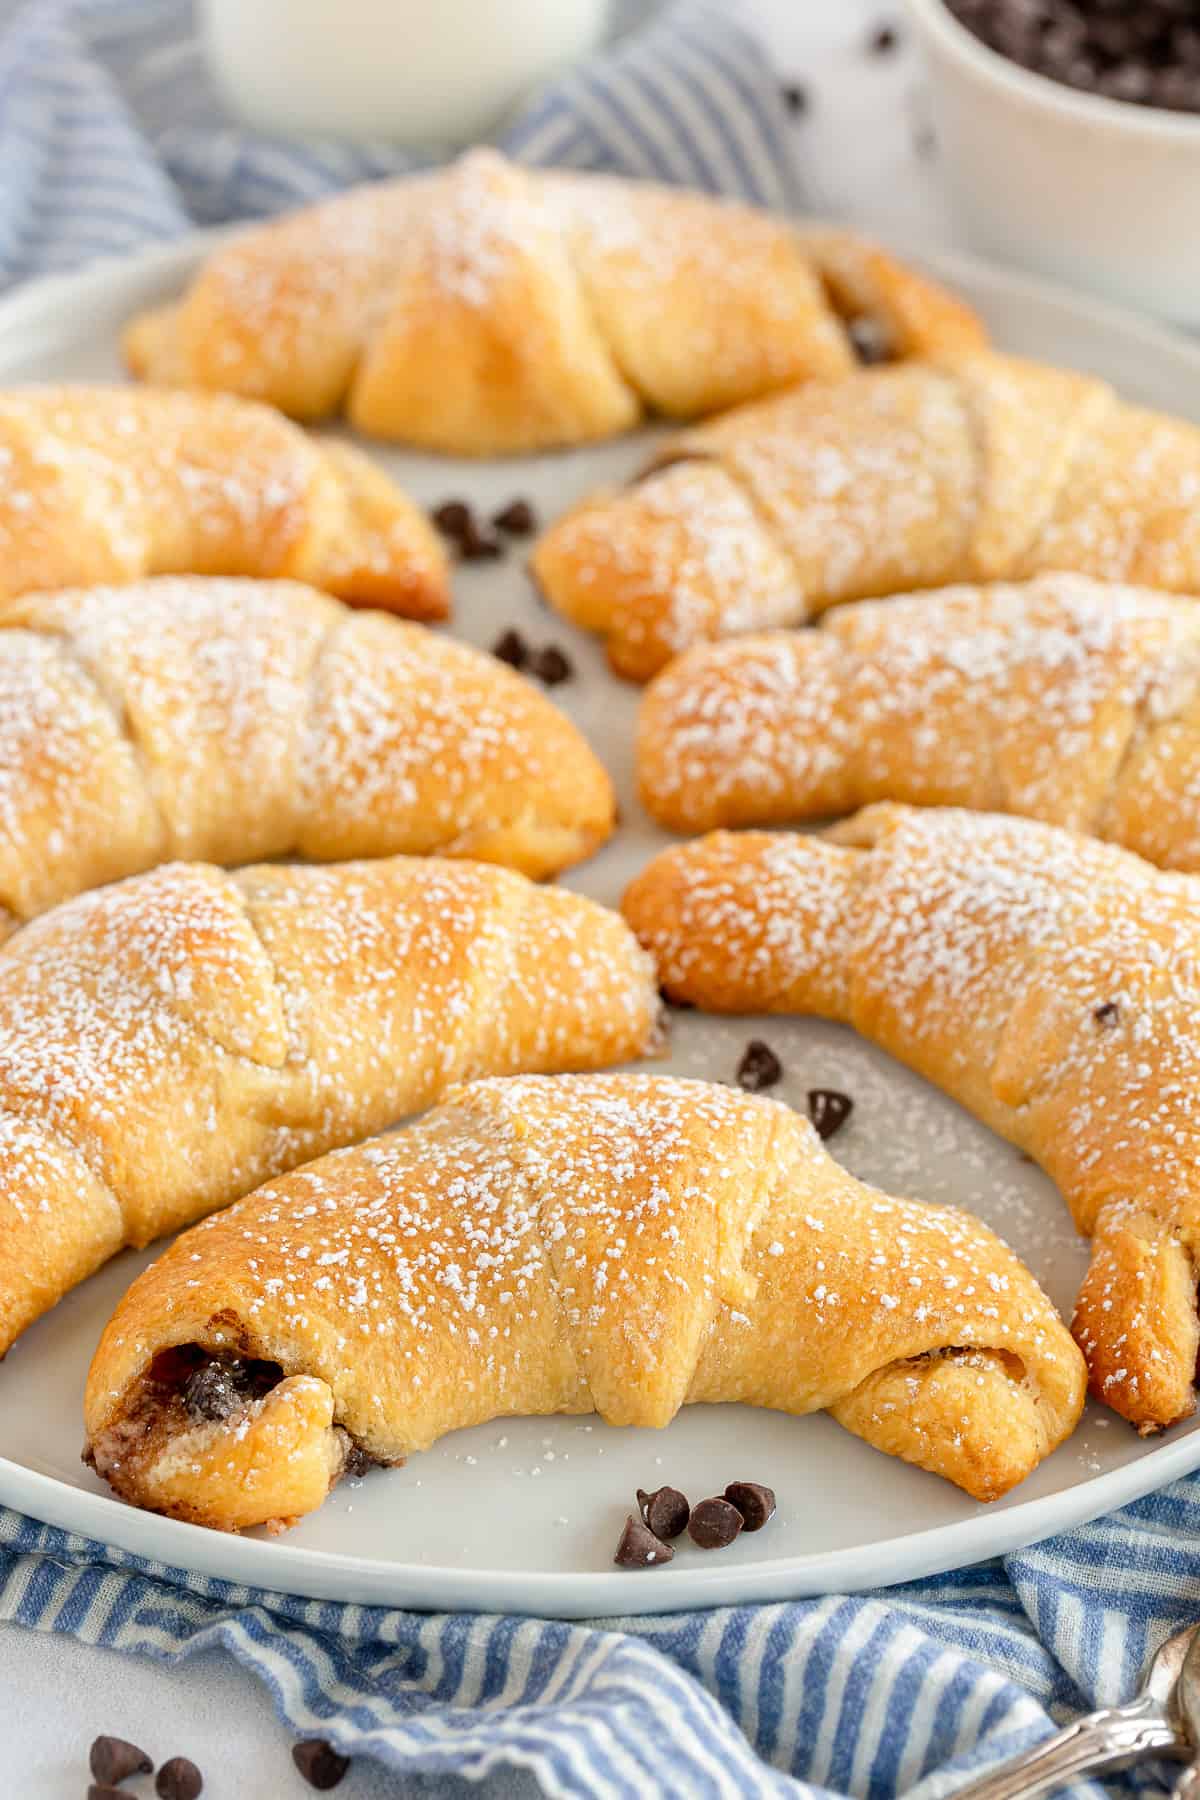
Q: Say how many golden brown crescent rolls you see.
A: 8